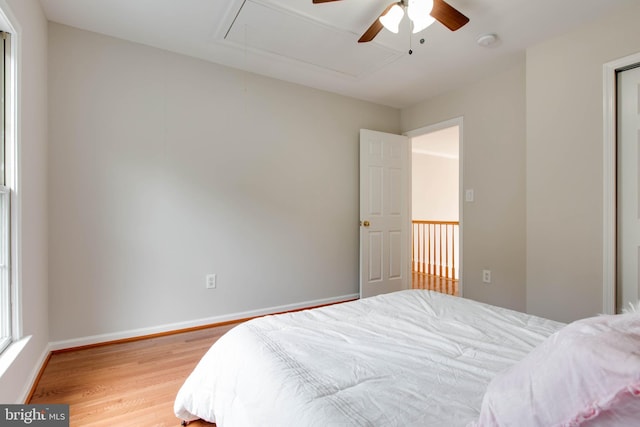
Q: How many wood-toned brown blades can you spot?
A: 3